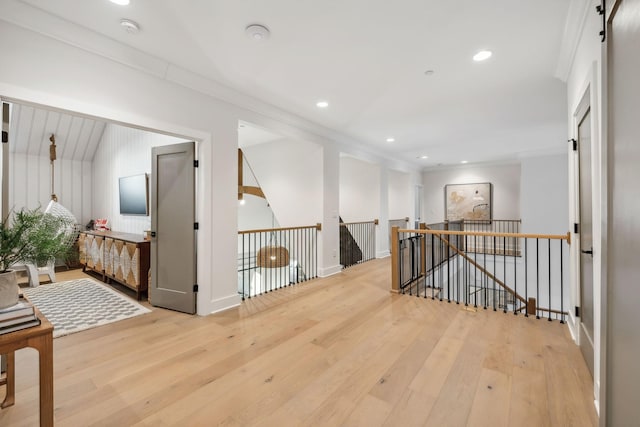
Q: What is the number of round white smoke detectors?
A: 2